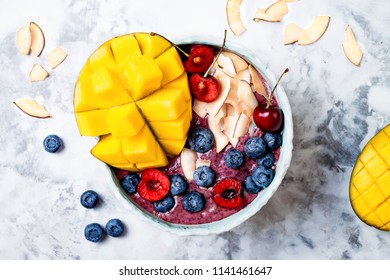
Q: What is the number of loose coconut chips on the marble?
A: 11